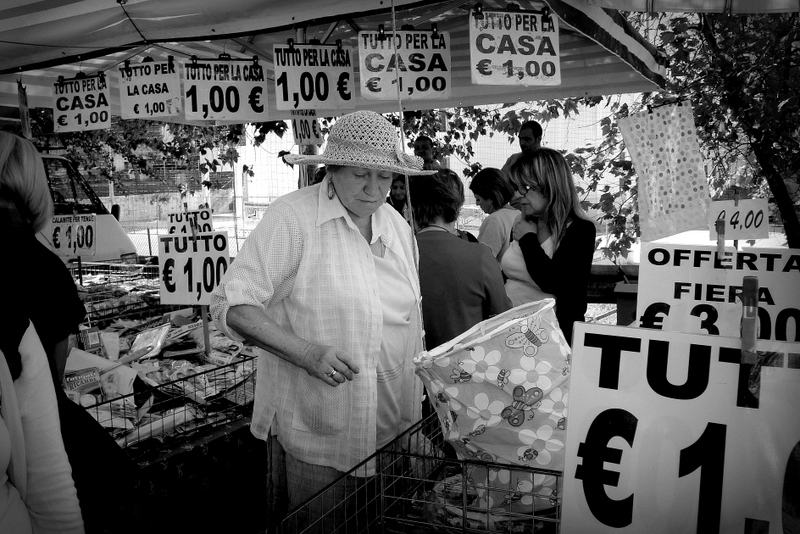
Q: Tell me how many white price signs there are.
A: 13